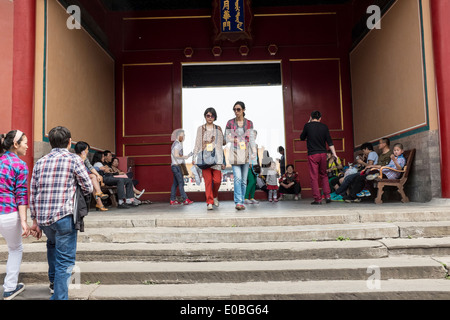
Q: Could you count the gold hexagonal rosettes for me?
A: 4